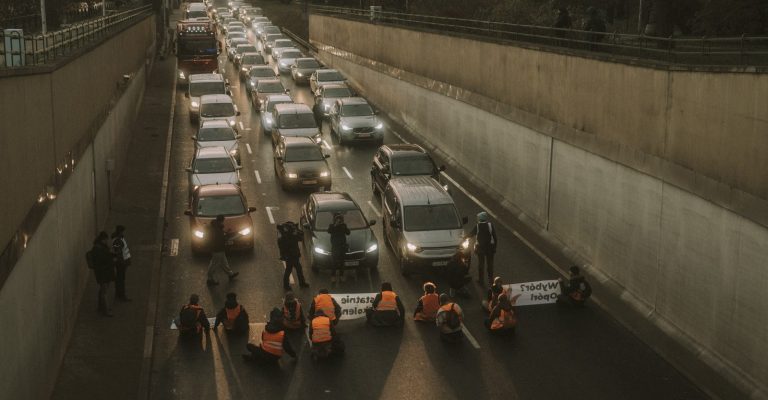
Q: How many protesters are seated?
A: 12